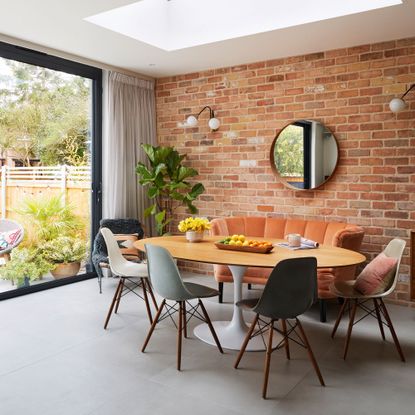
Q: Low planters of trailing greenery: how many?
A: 2